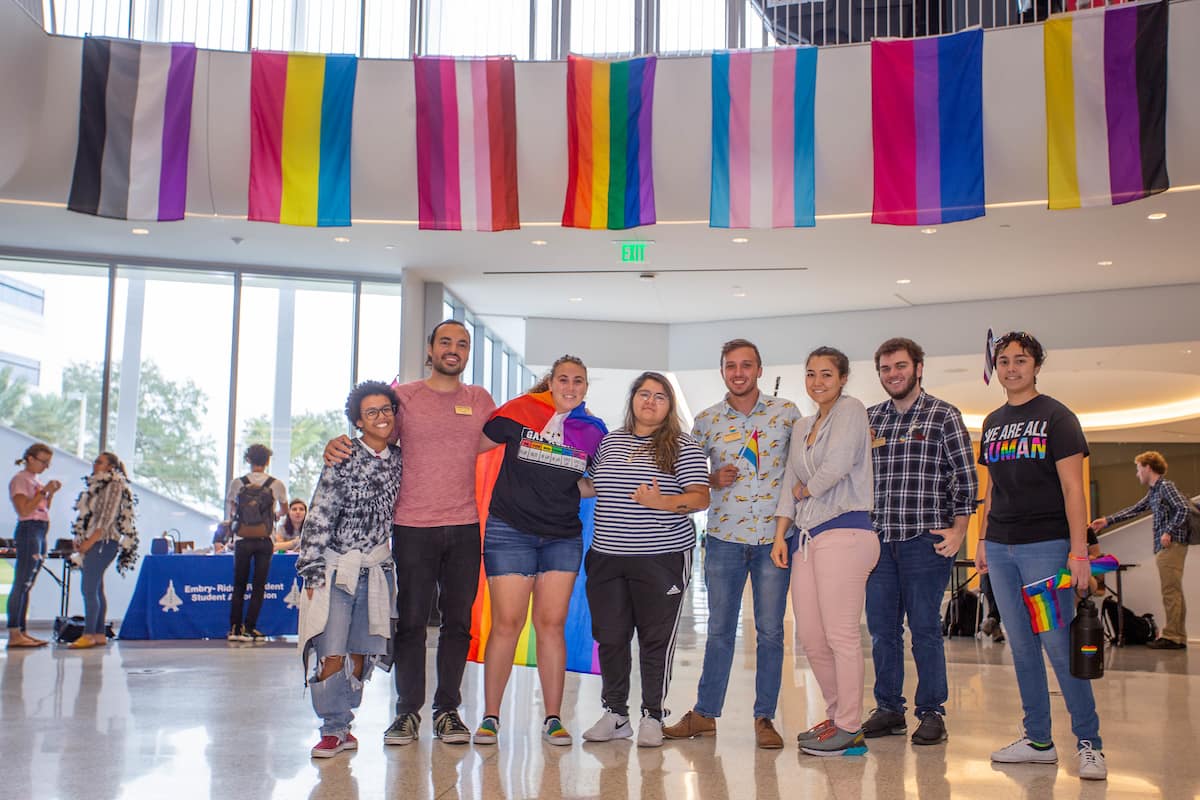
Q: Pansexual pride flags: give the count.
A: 2